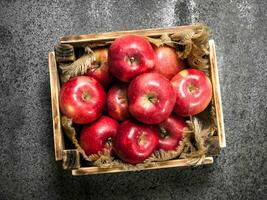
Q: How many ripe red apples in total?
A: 10